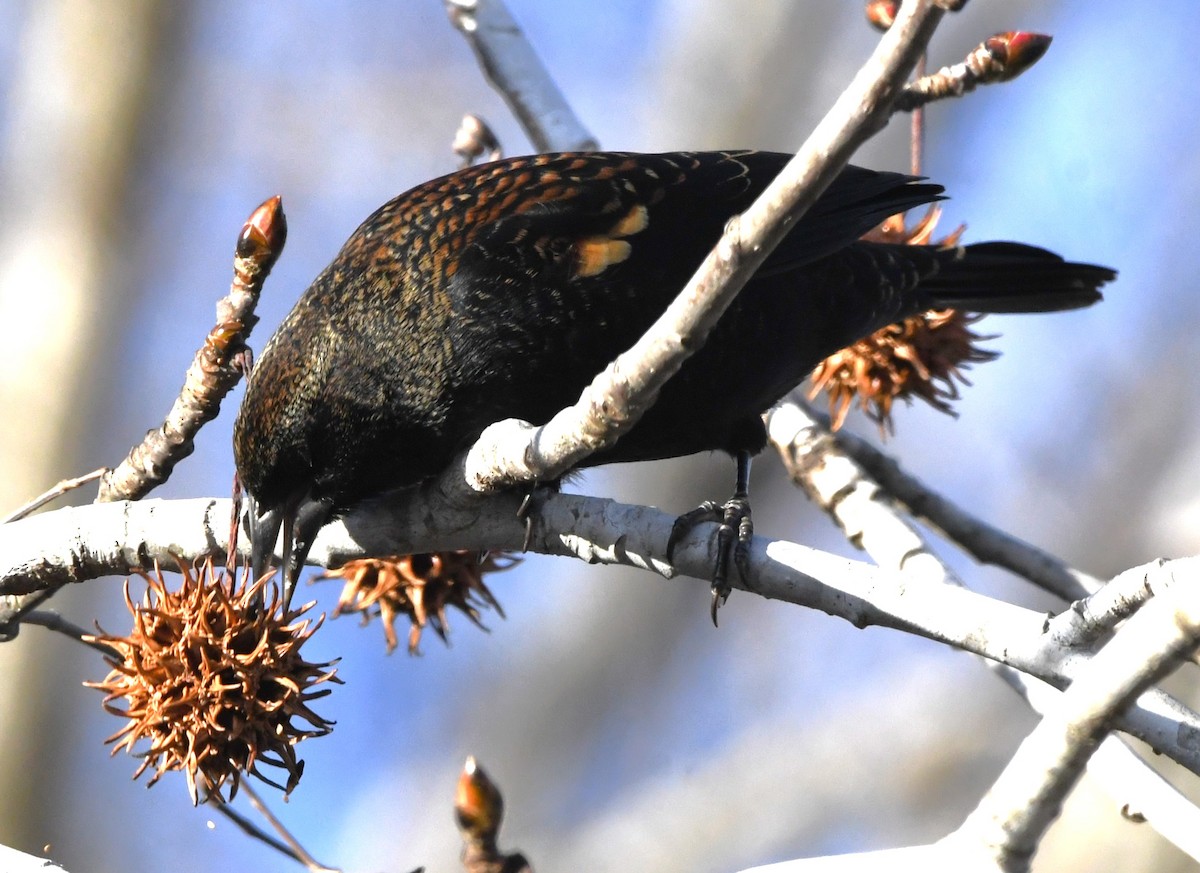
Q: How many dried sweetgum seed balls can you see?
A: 3